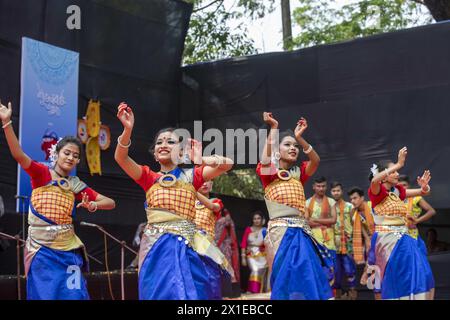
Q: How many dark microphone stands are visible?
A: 2